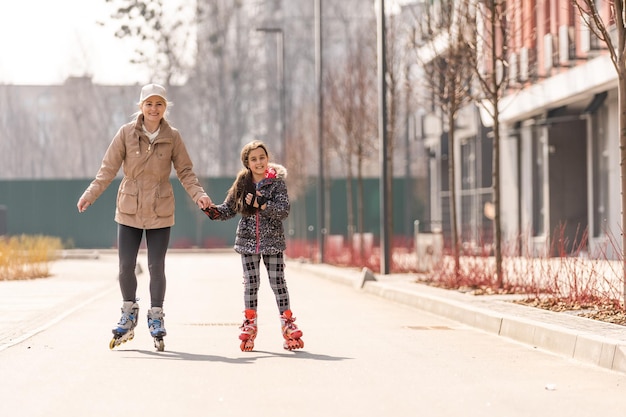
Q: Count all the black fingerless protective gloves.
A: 2